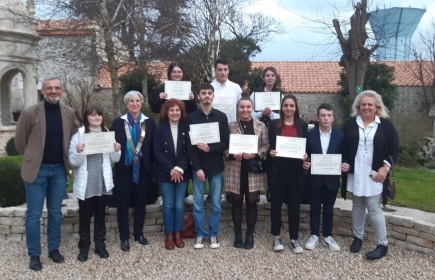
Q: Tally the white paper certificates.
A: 8